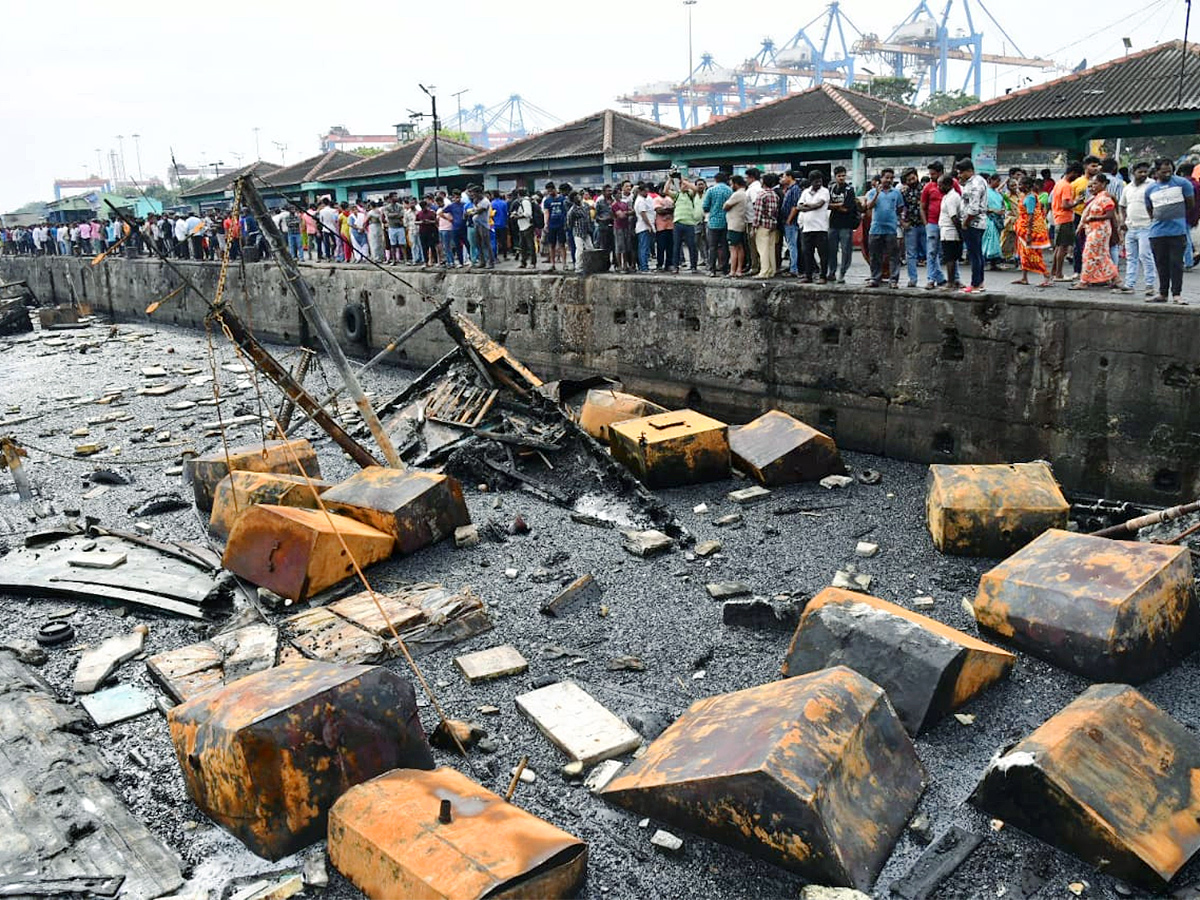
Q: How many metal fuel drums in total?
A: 14